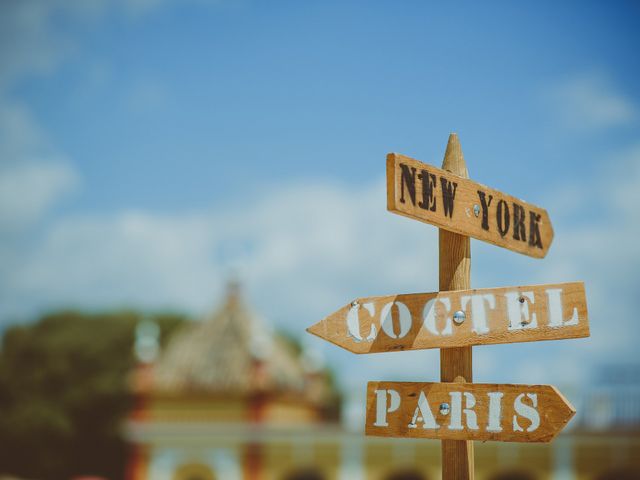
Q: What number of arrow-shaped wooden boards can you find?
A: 3